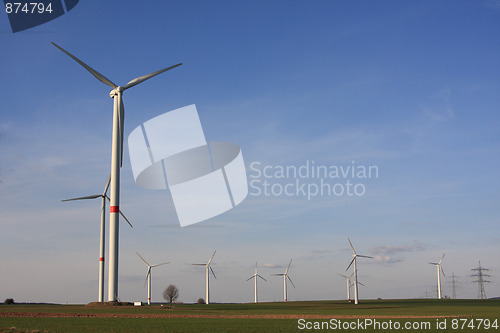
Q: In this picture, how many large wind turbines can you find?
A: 2